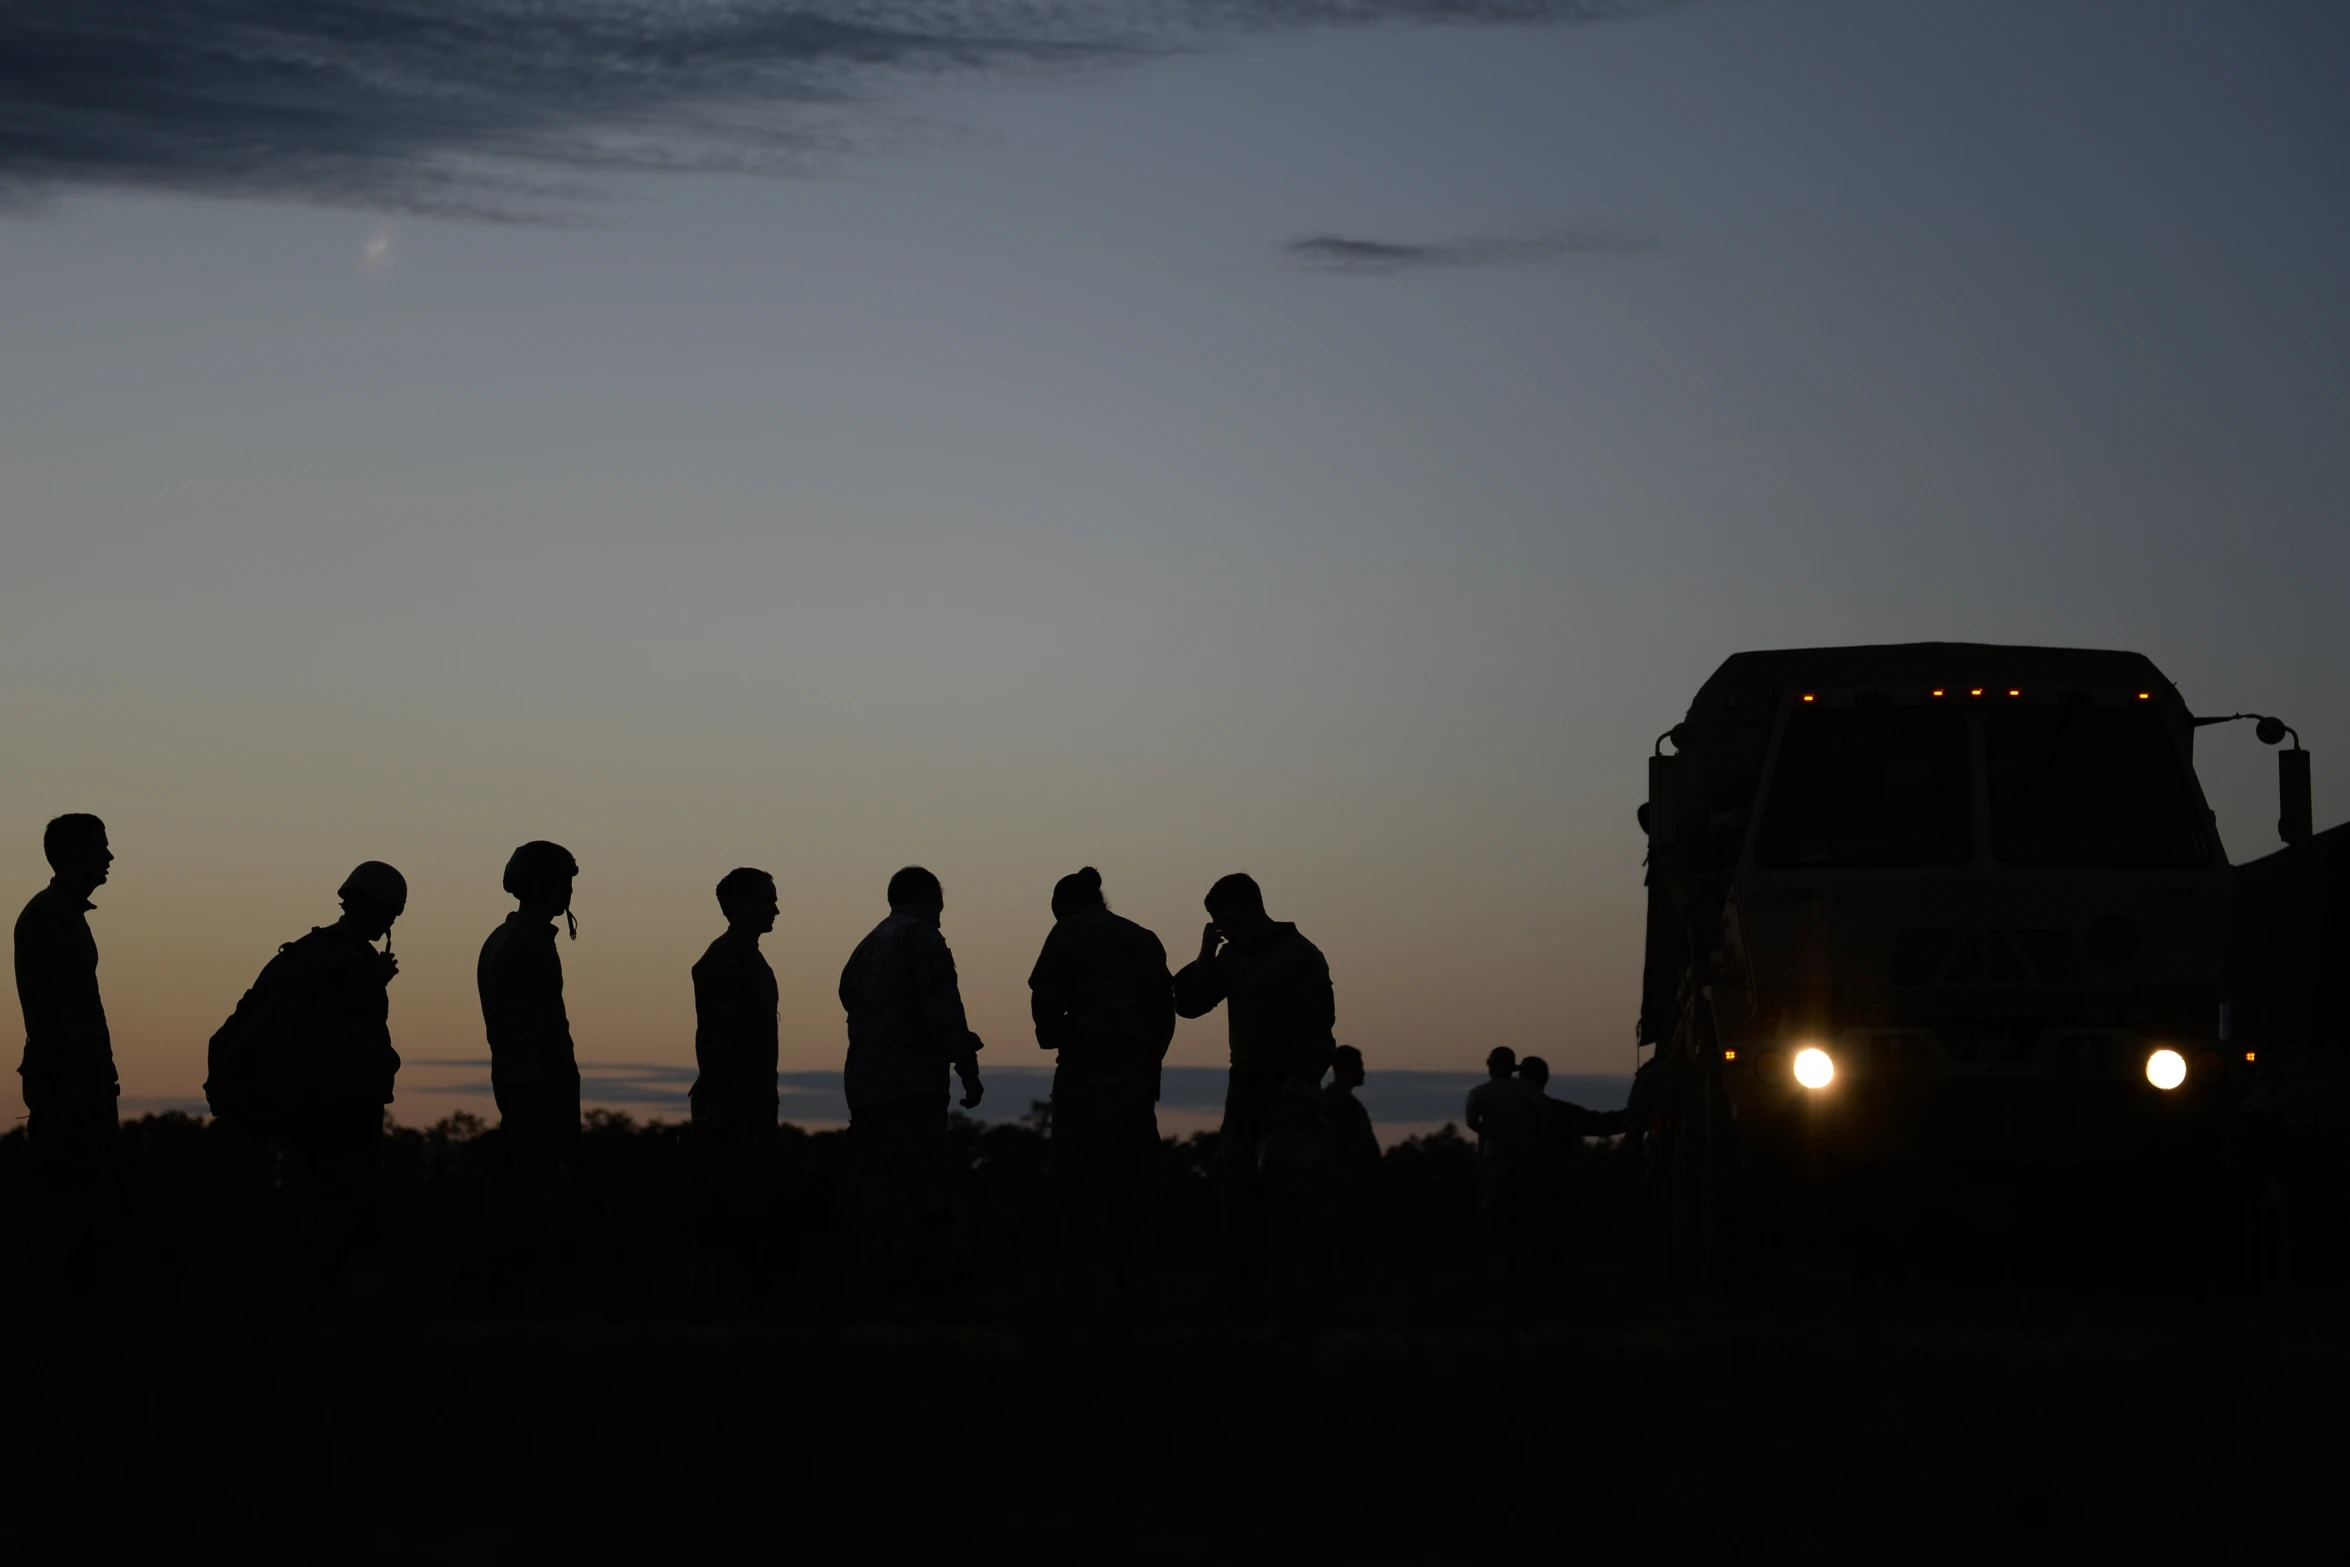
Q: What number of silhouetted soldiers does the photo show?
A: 10